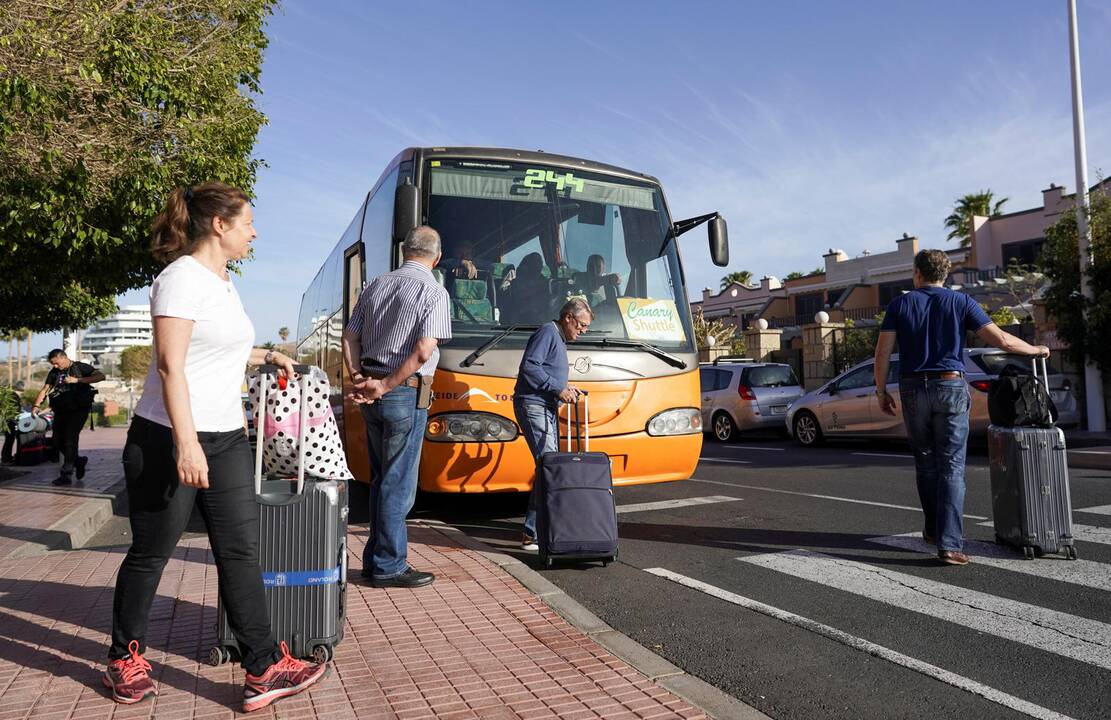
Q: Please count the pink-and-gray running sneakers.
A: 2